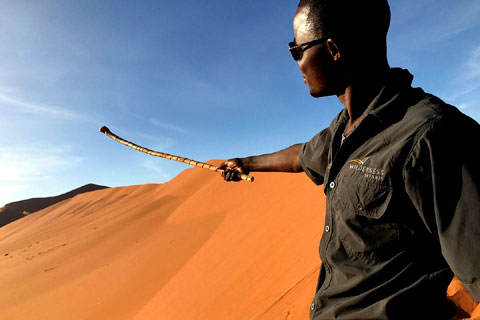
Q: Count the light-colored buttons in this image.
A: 3